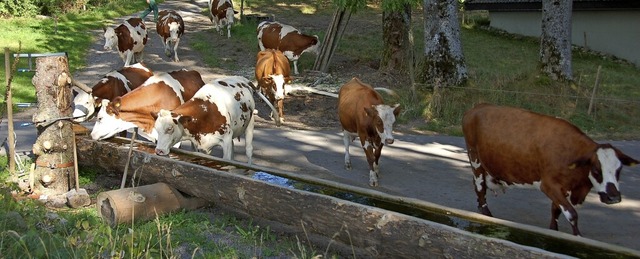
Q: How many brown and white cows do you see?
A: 10